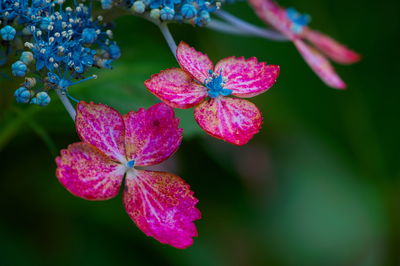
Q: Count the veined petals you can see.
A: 8